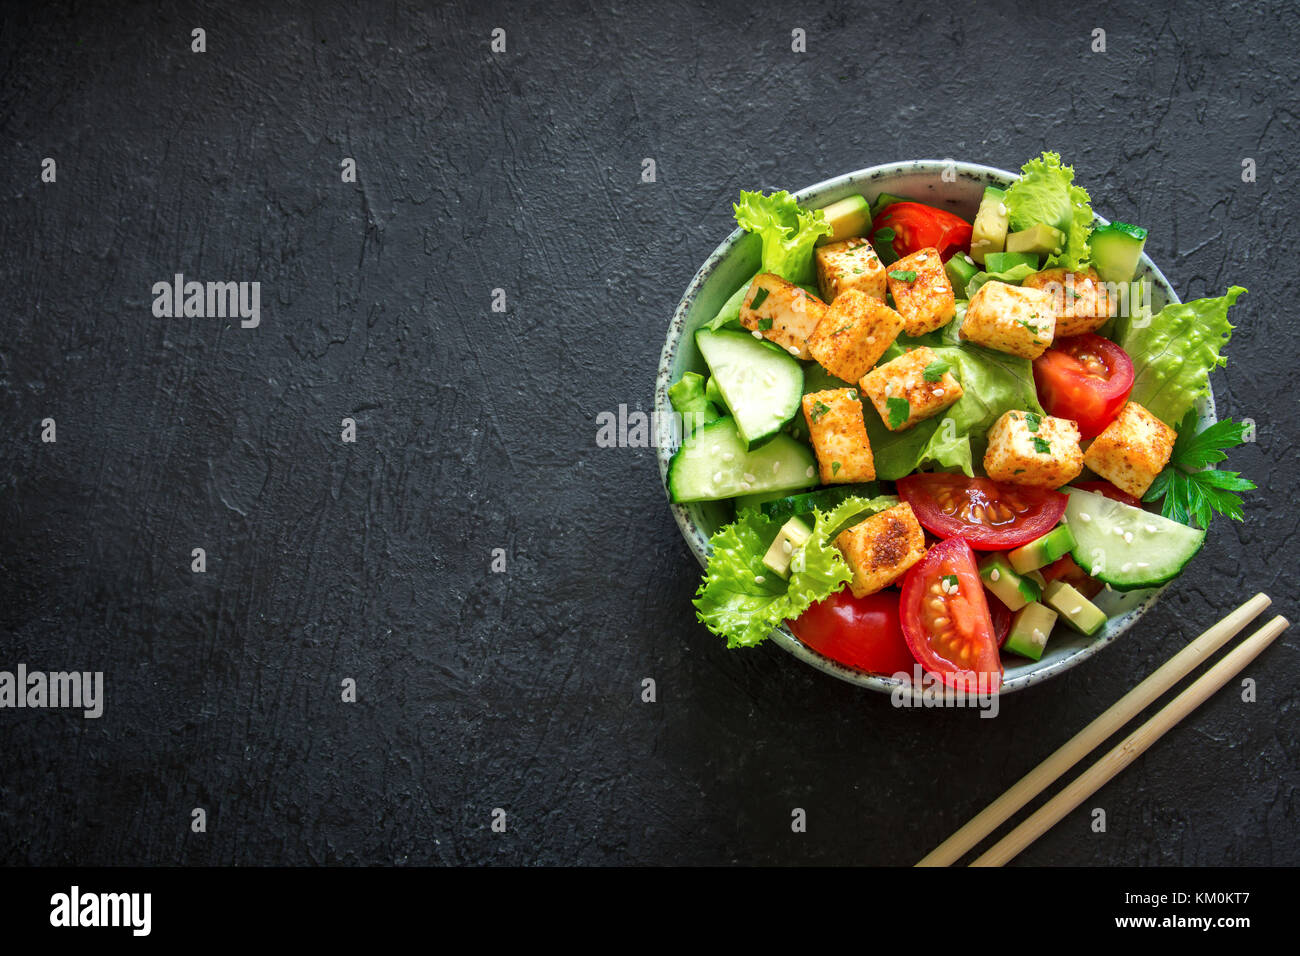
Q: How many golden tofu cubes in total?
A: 11